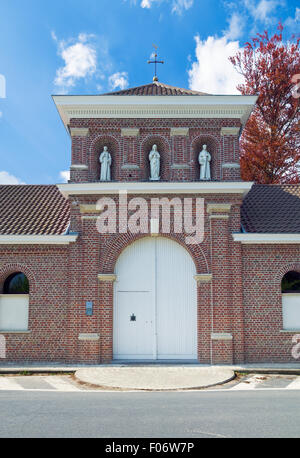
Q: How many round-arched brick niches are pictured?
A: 3